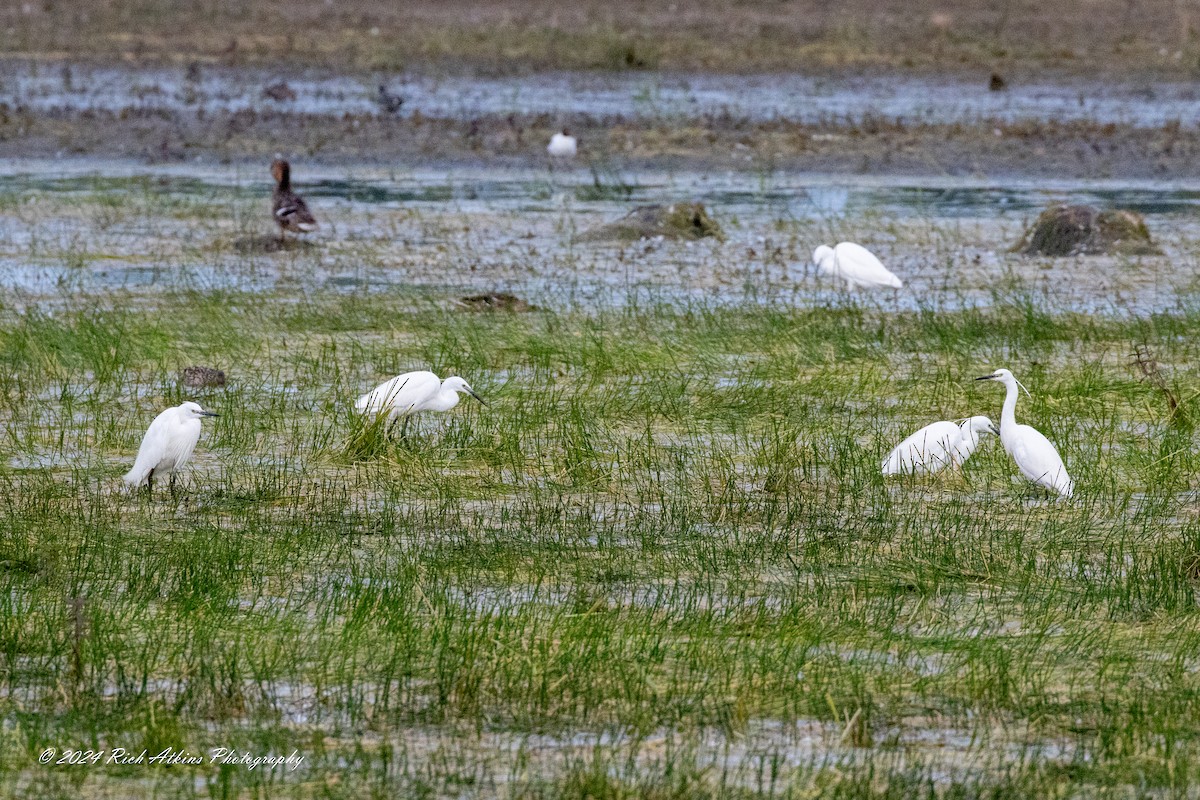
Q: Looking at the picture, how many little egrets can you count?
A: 5